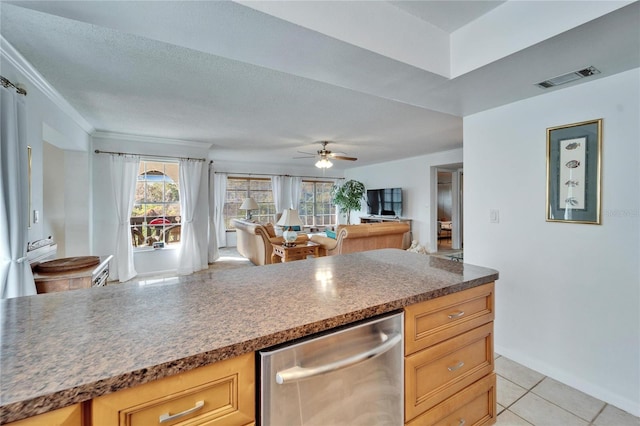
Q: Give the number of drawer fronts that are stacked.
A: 3